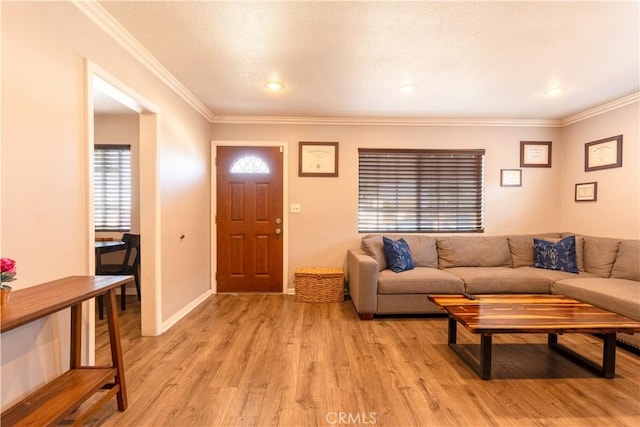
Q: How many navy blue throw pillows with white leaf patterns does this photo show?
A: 2